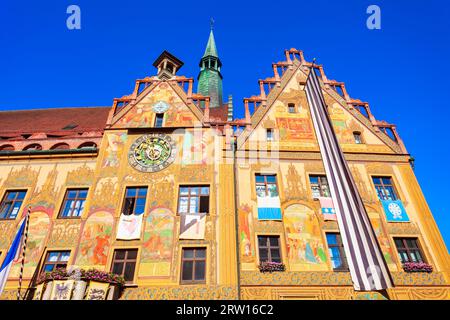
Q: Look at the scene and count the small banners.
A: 5